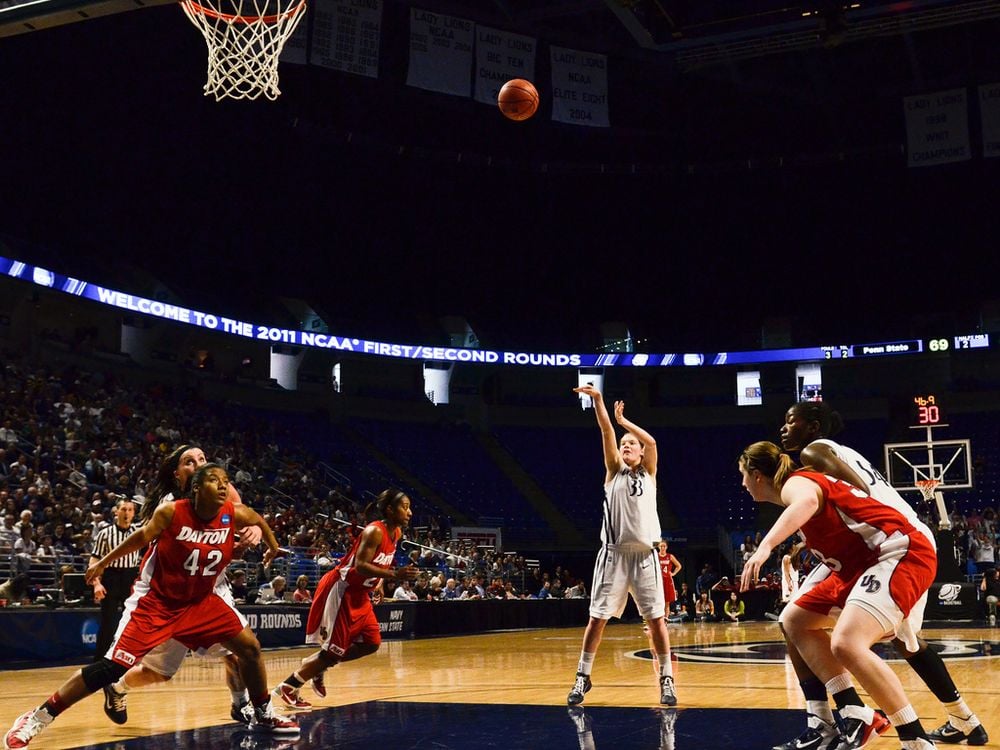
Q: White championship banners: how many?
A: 7